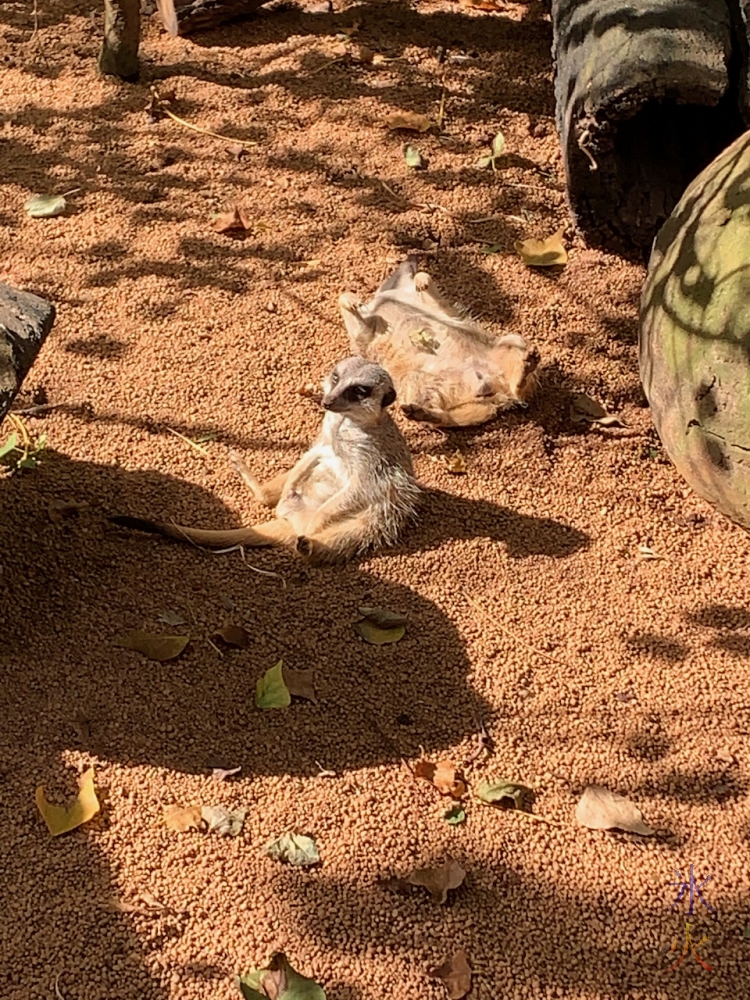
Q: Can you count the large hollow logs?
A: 1